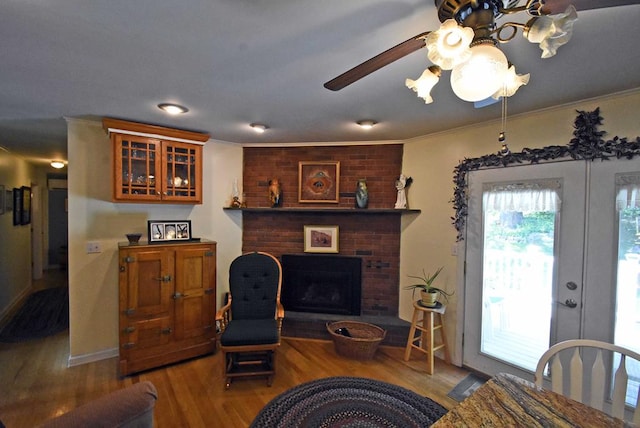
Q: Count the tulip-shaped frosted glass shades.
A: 4